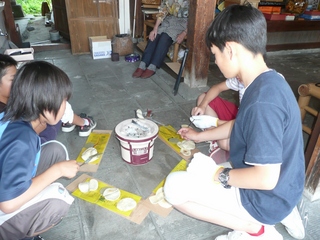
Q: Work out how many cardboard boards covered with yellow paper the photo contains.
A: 4